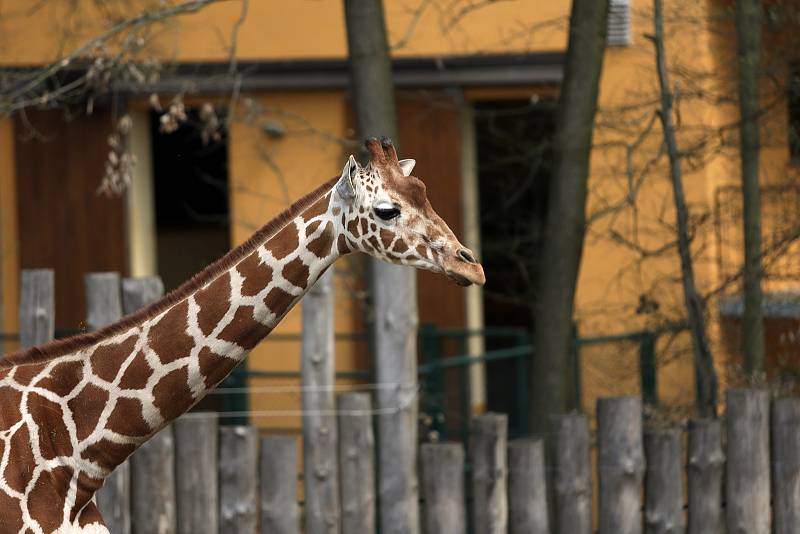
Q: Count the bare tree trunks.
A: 4